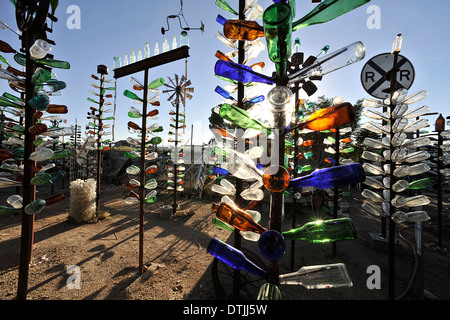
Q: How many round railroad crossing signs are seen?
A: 1